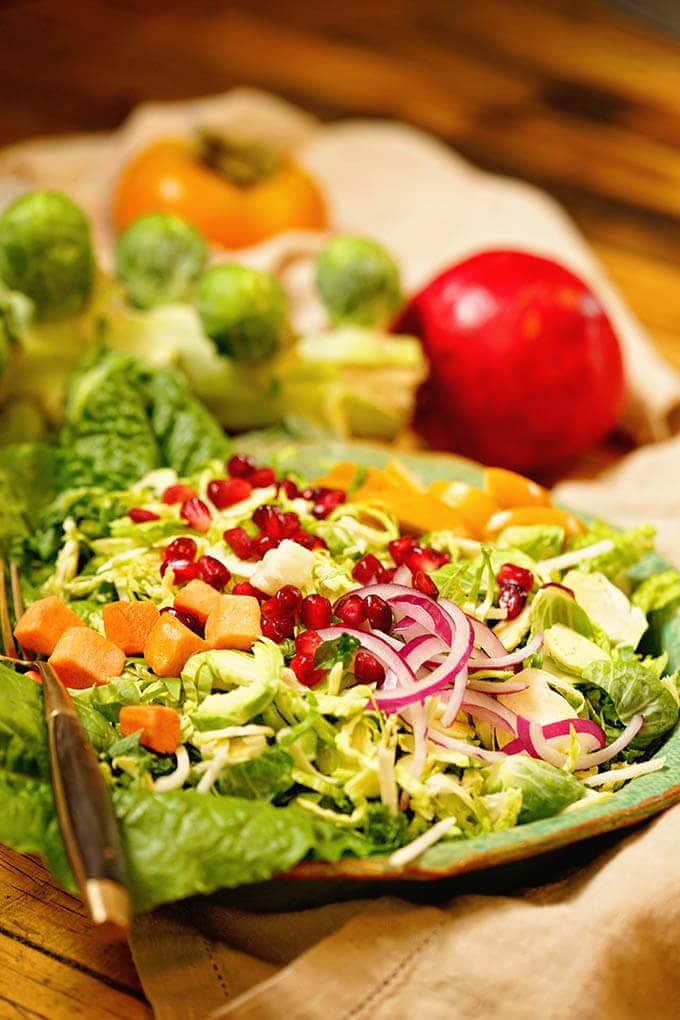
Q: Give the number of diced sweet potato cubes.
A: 7